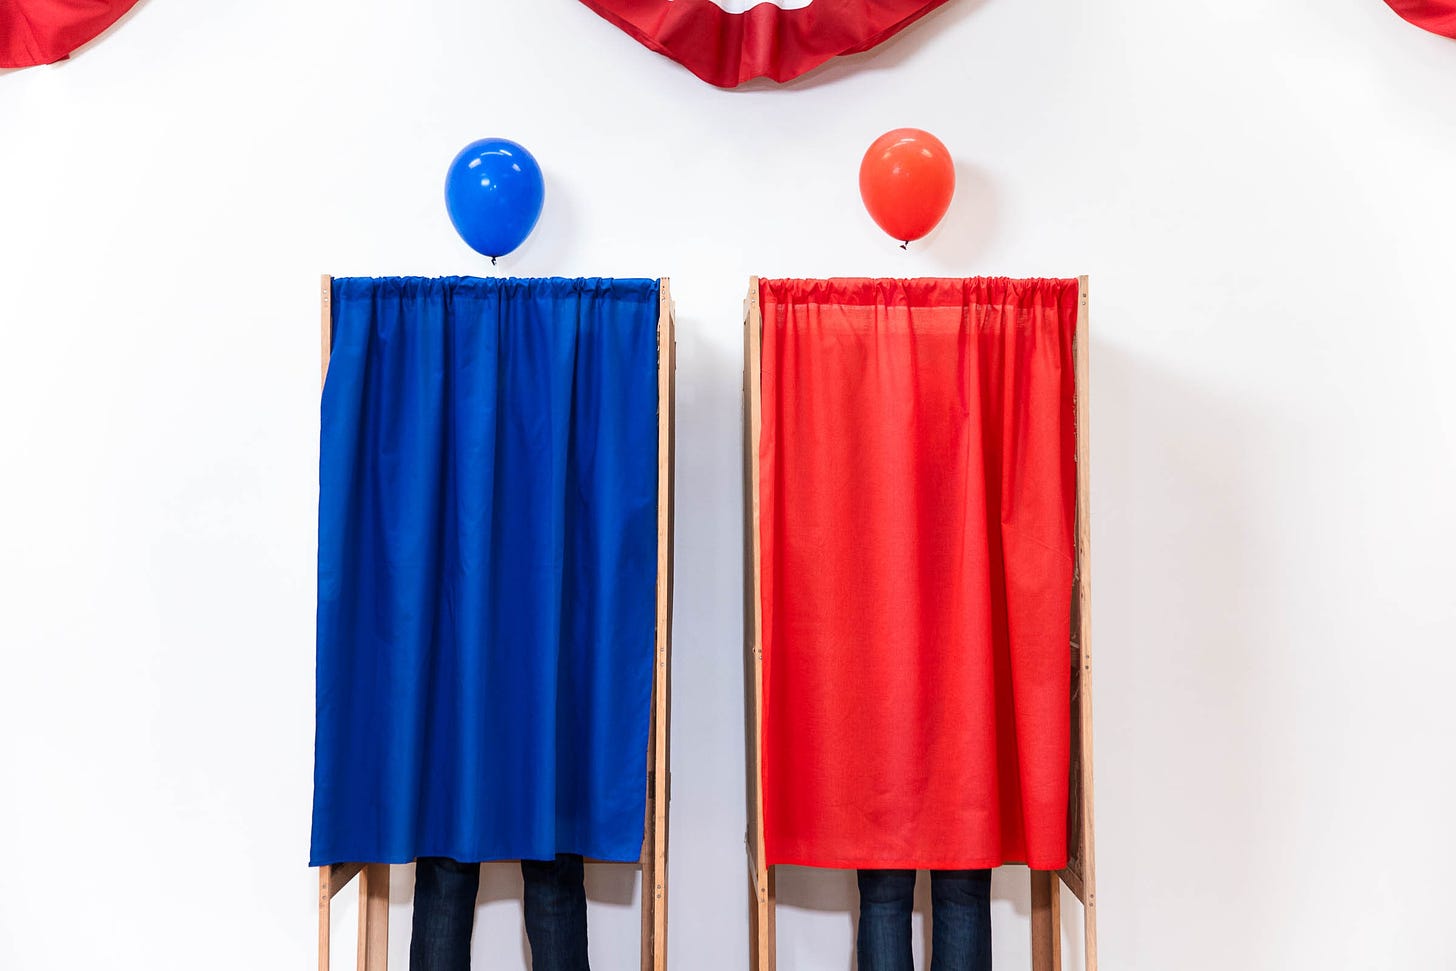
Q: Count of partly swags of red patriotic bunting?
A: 3